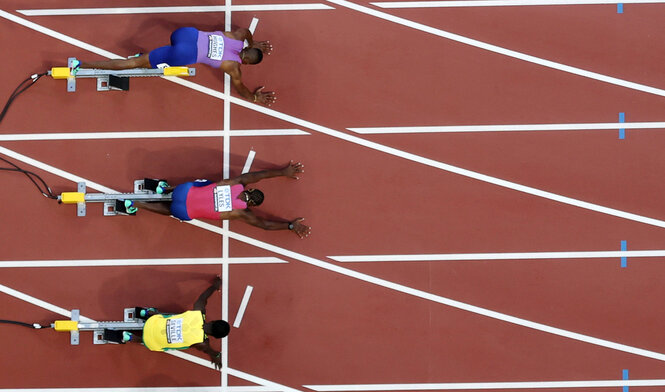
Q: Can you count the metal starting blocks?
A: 3